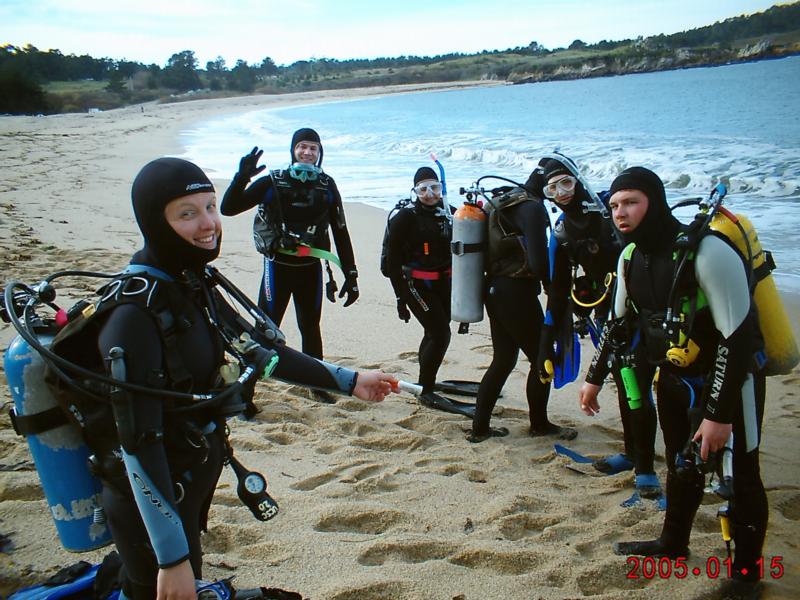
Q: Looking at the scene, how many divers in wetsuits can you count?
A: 6